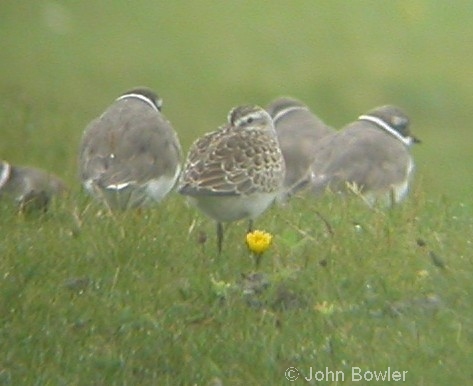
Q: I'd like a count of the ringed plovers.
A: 4